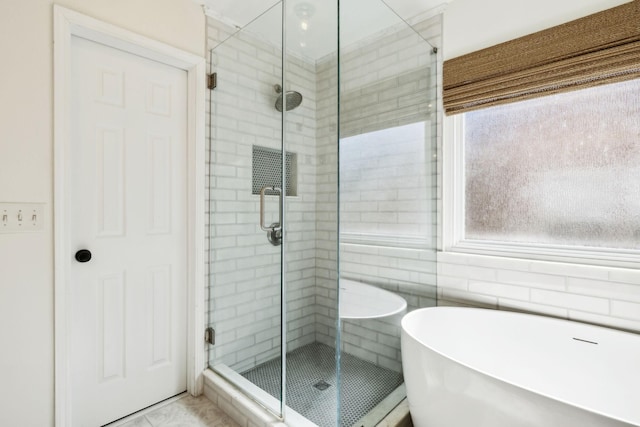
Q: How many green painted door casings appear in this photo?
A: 0